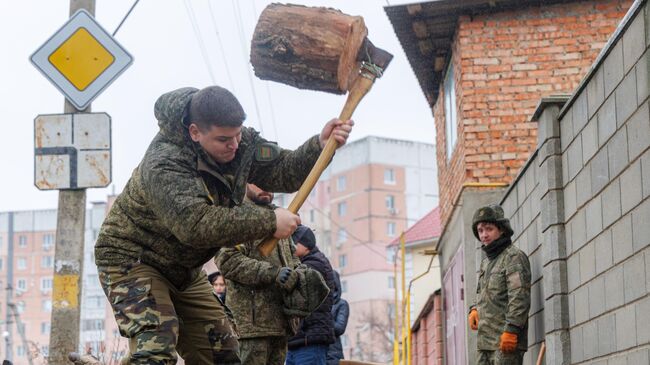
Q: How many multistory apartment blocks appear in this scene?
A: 2